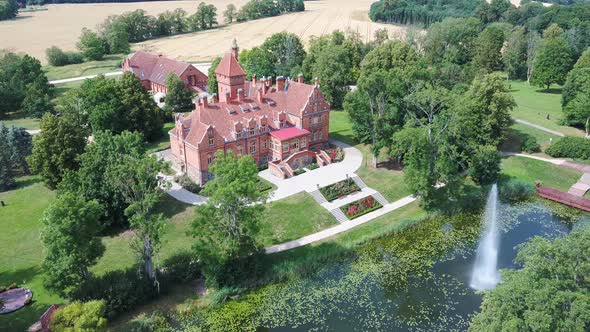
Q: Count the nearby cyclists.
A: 0